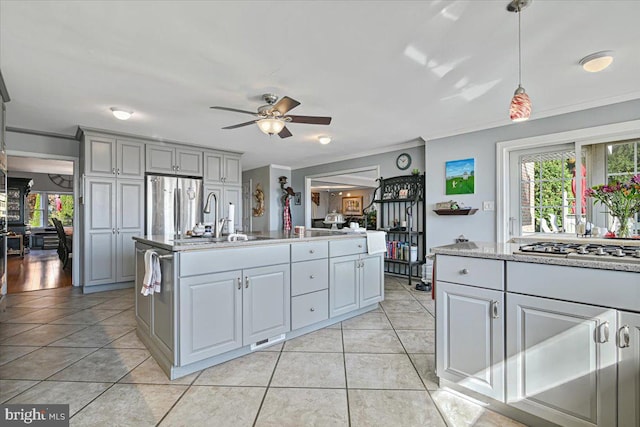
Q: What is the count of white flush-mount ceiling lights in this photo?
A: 3